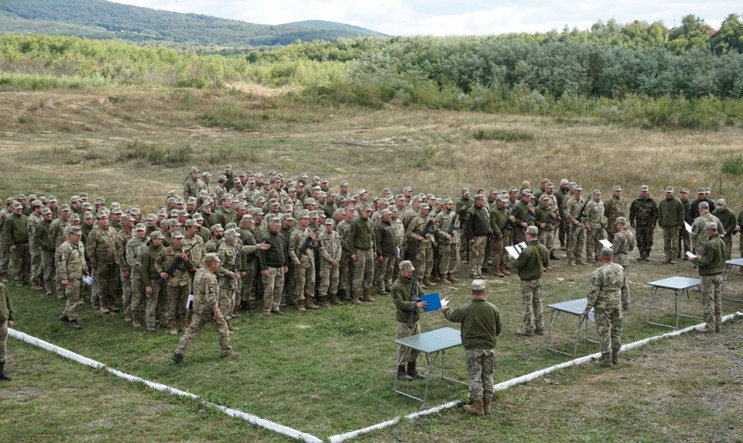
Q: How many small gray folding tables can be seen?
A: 4